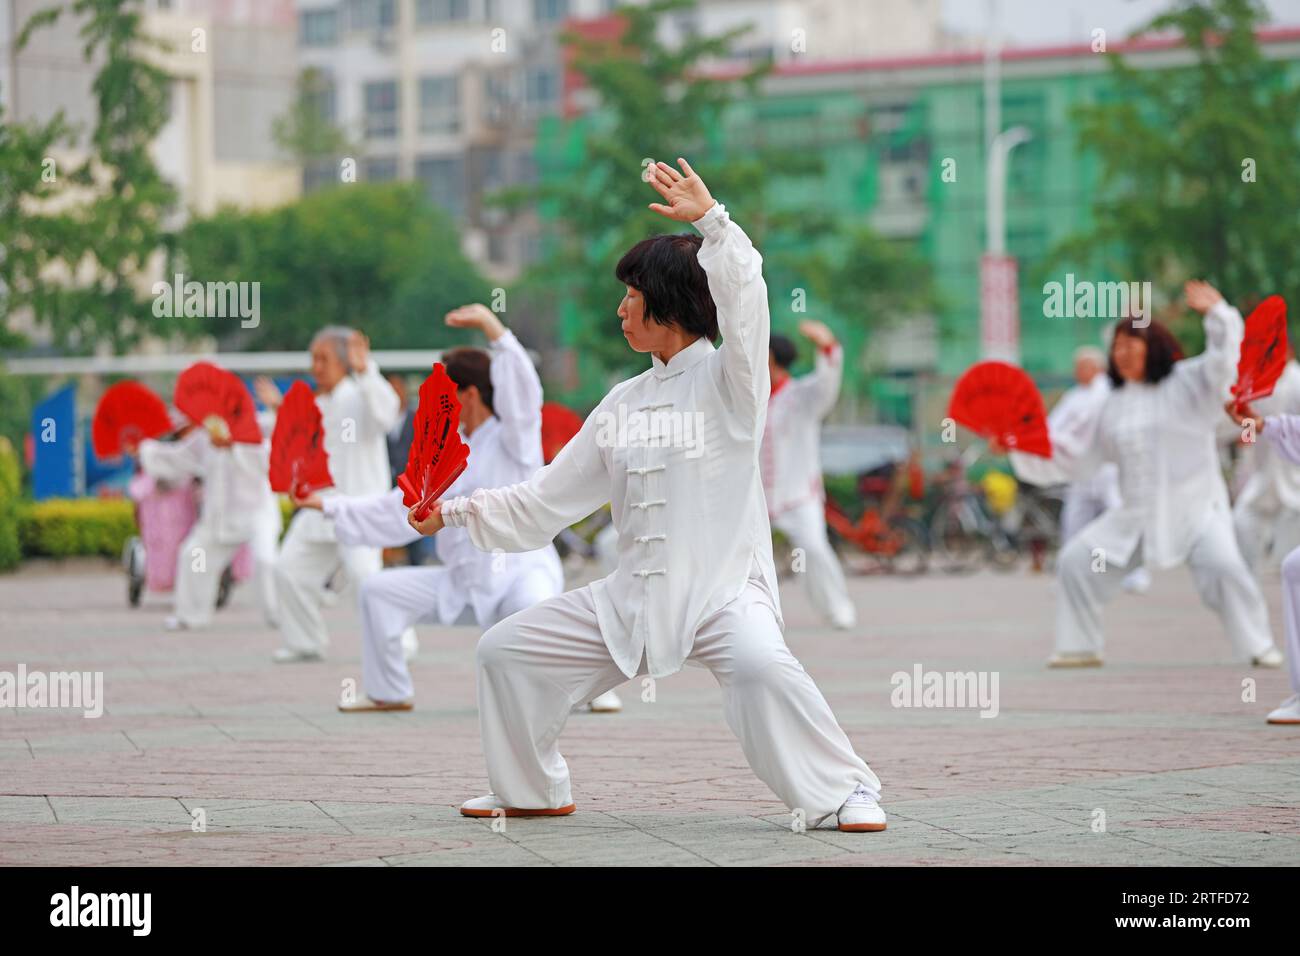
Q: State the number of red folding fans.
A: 7